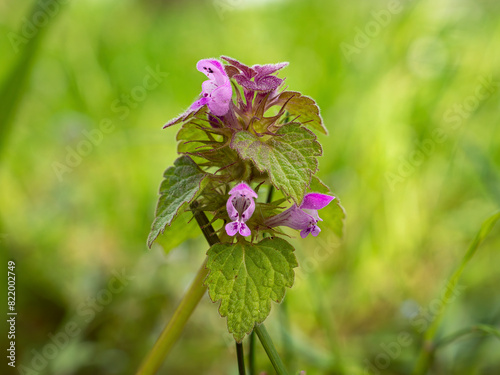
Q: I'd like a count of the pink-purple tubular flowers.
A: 3